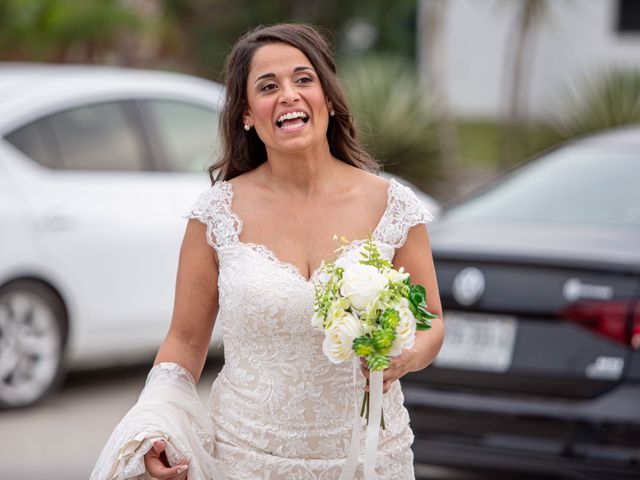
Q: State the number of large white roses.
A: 3